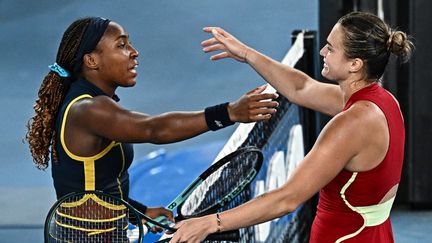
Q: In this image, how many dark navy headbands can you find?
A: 1